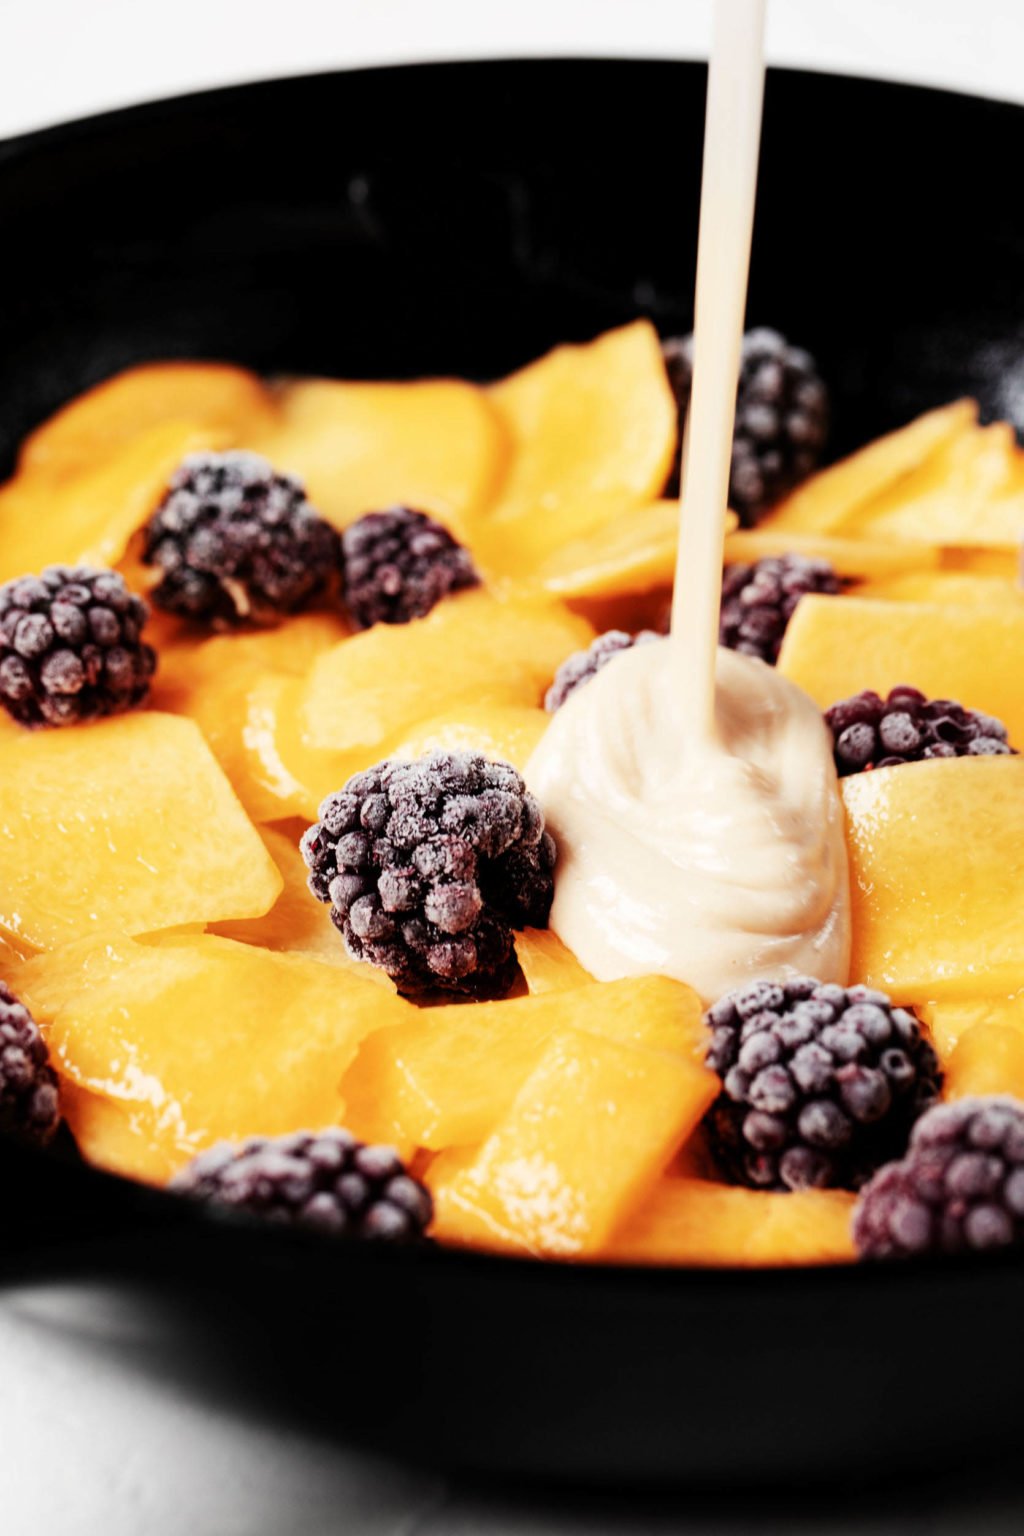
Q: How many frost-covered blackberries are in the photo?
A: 12